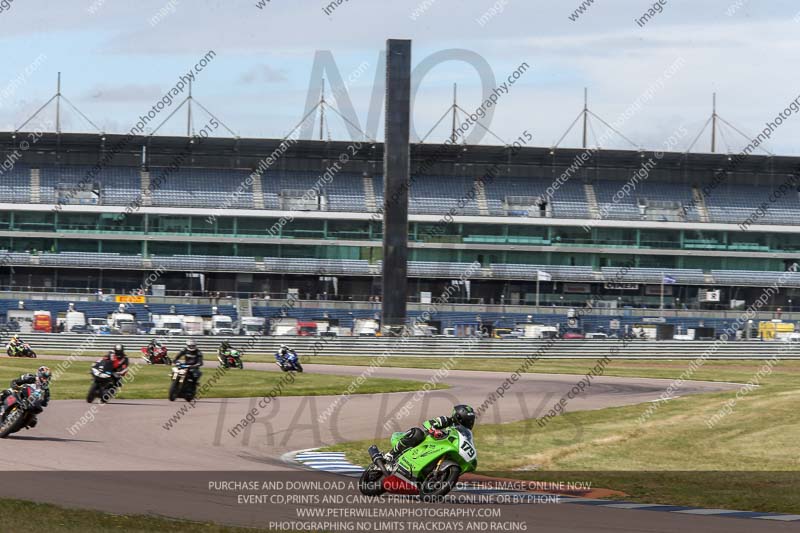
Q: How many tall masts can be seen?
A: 6